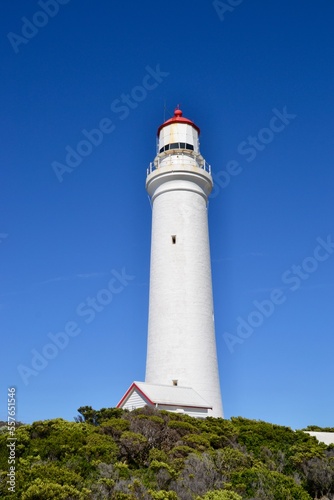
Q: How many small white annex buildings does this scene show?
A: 1